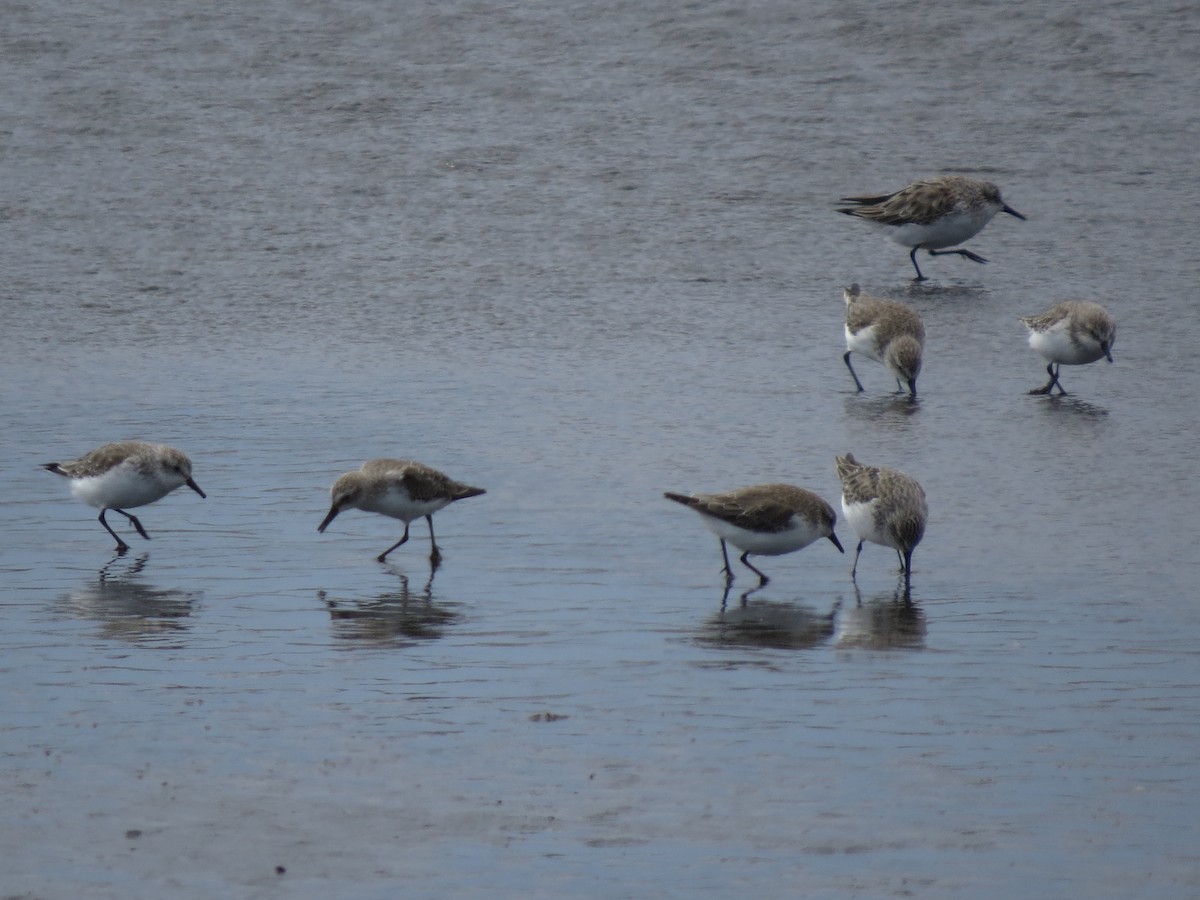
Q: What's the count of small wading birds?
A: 7